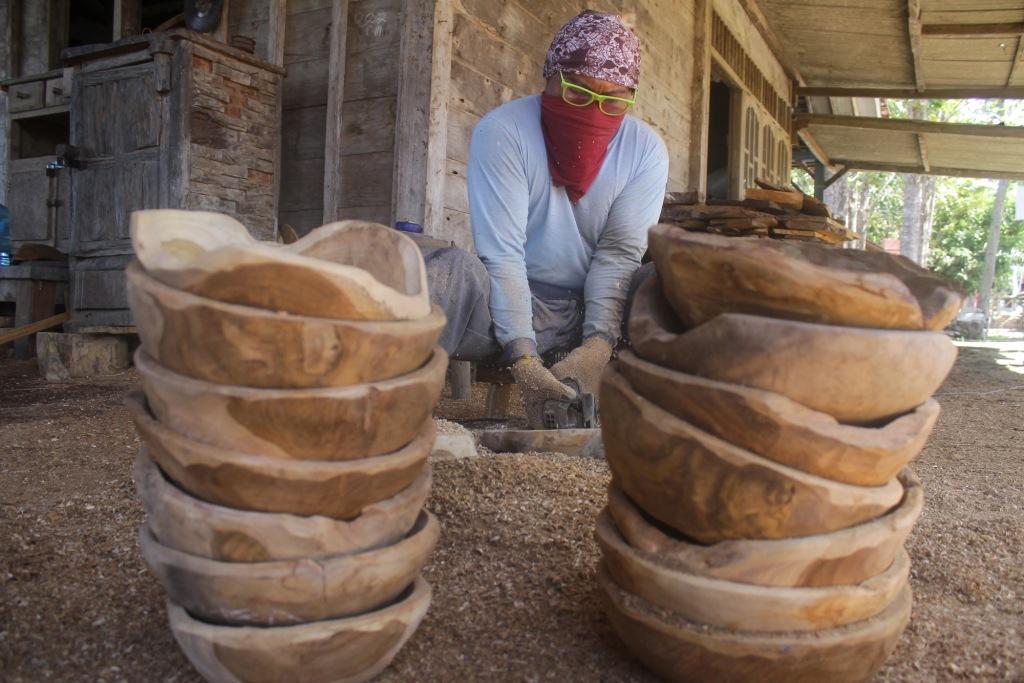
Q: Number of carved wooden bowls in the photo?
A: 14